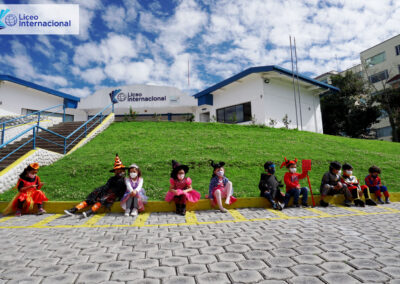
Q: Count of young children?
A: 10